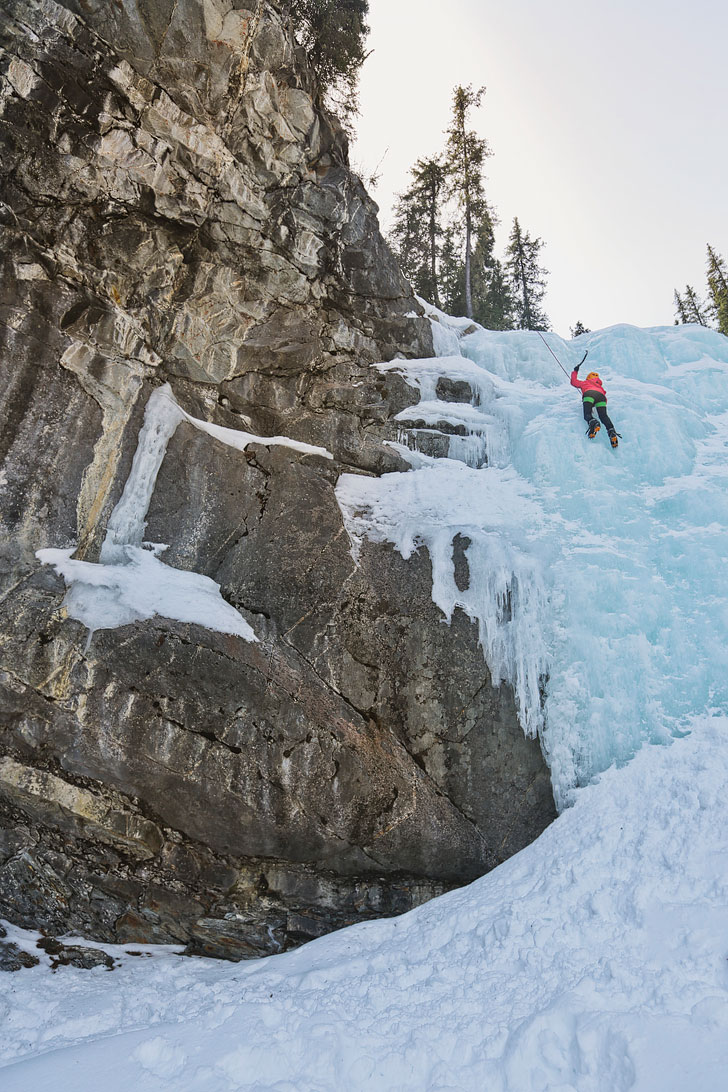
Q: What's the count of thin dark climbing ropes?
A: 1